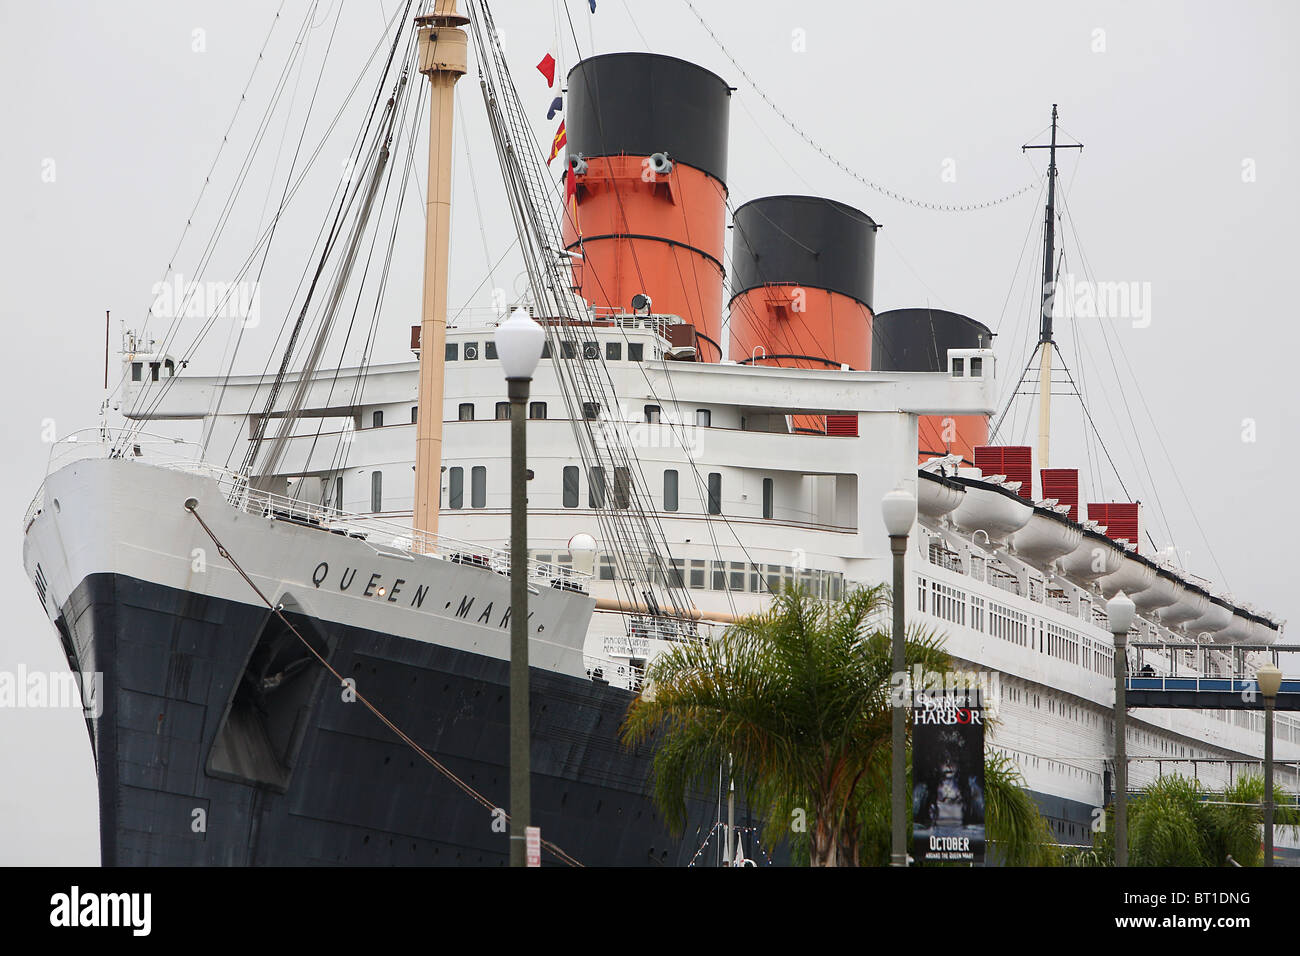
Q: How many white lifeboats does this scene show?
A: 10